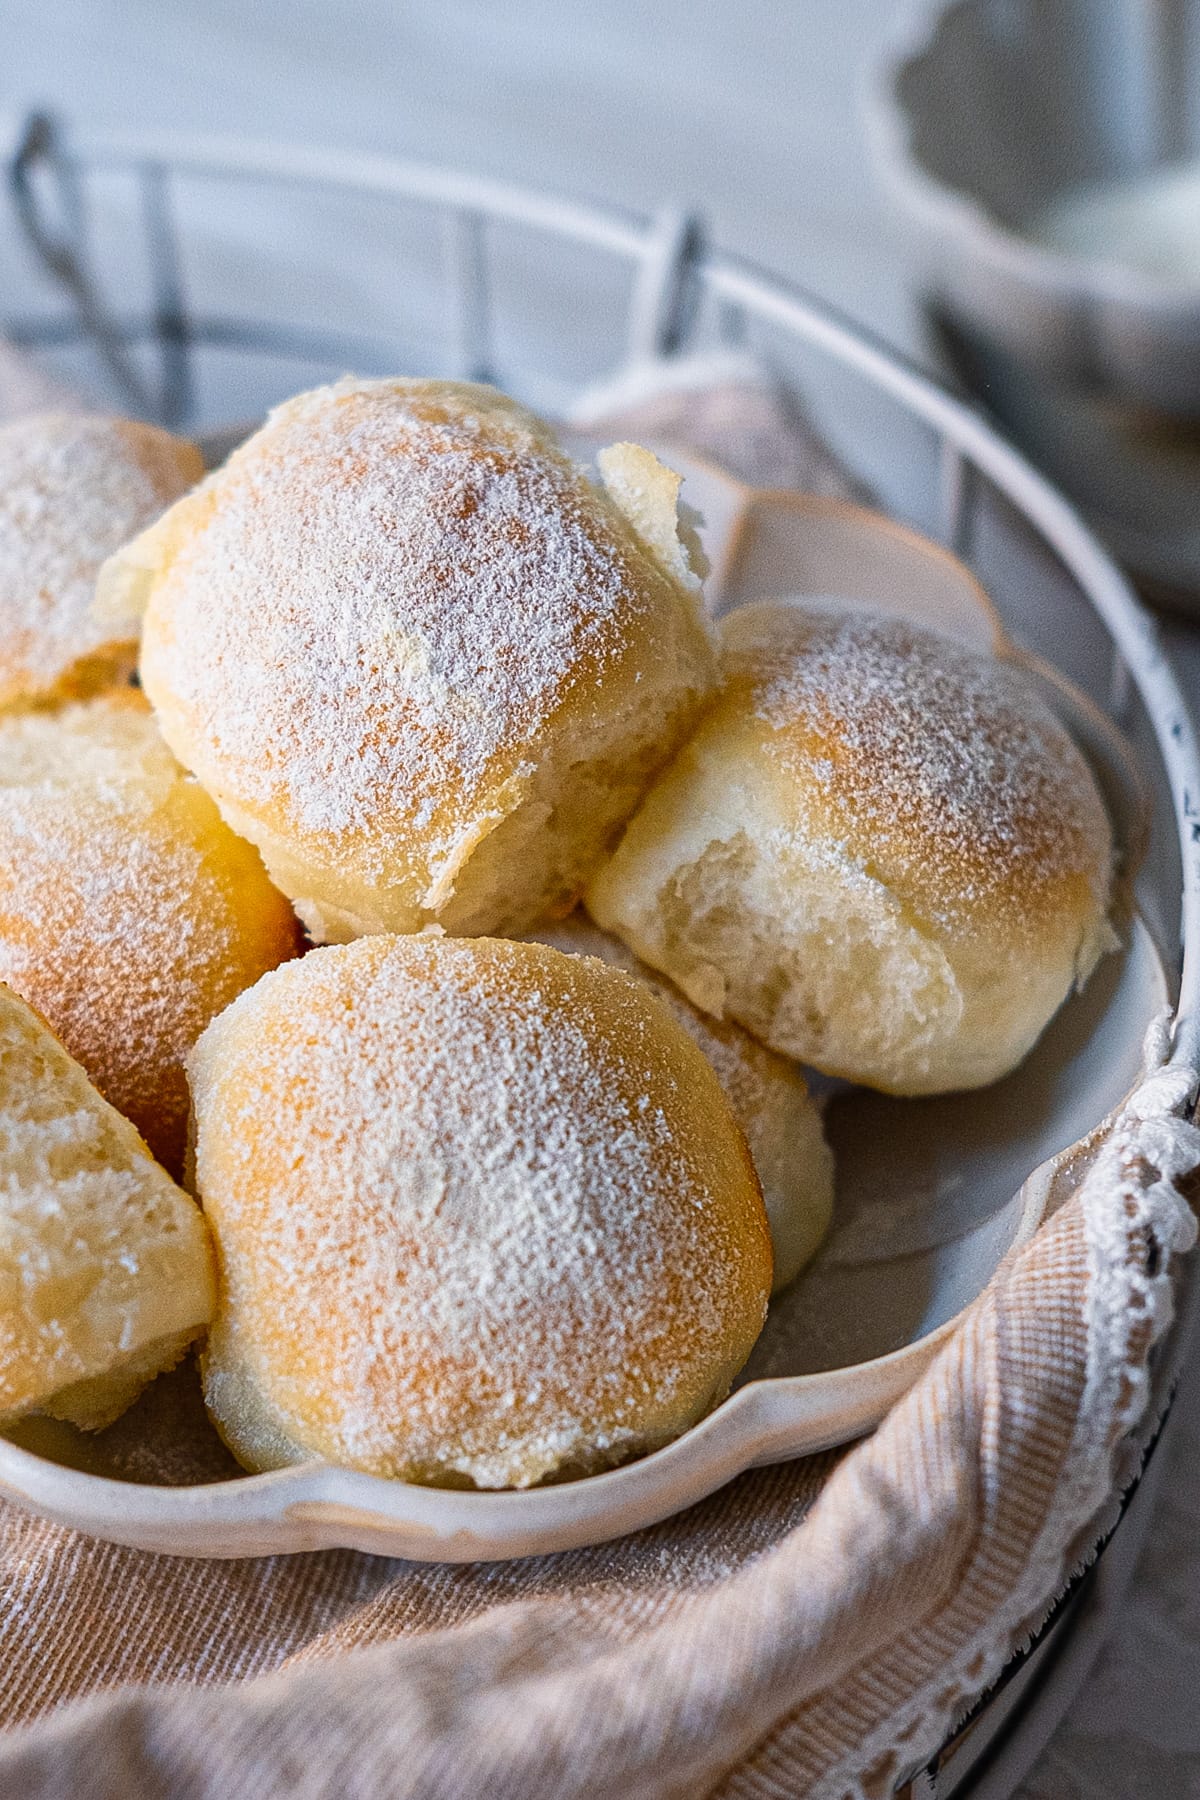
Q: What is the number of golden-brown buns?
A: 7